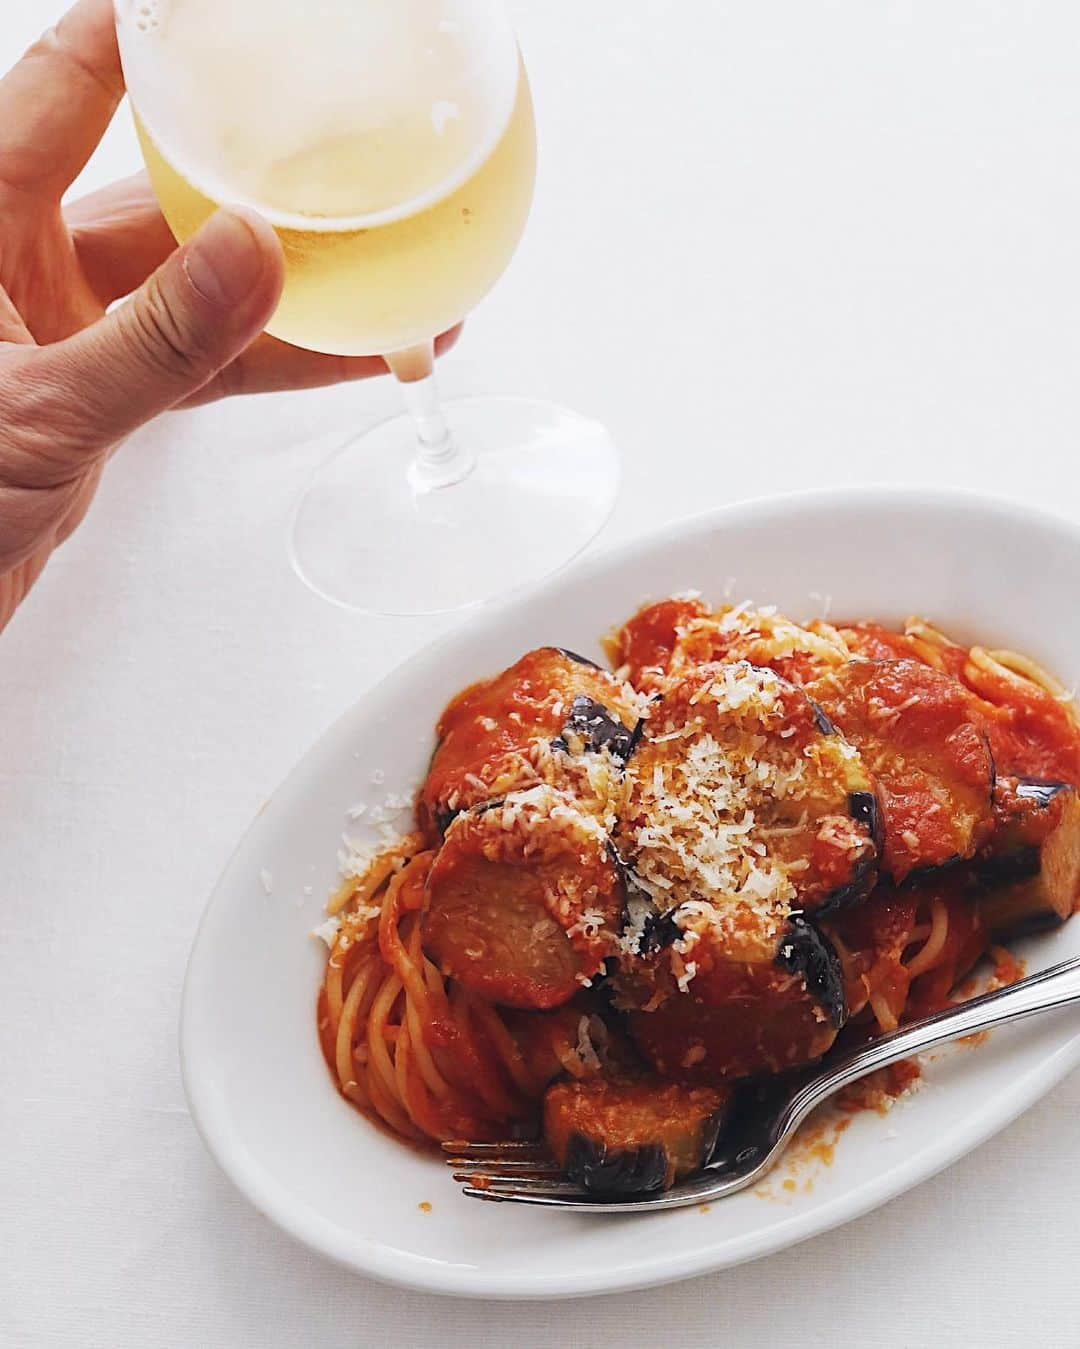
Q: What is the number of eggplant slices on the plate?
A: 7